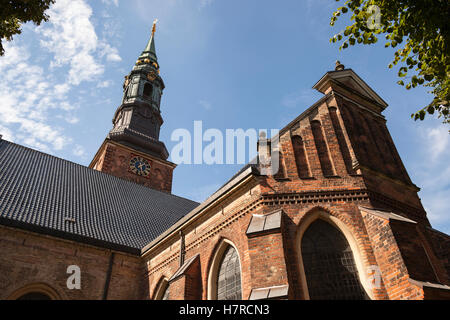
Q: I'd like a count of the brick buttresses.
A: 3